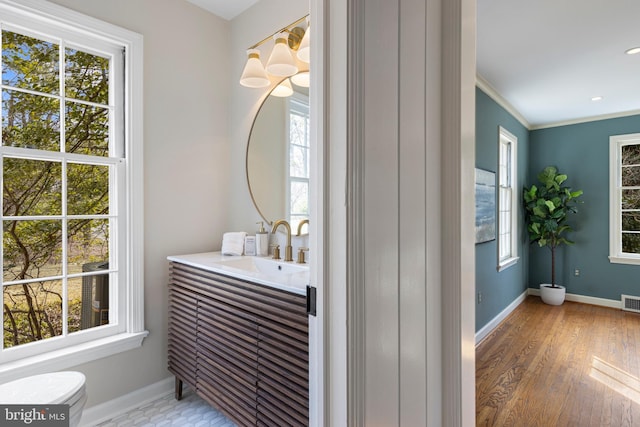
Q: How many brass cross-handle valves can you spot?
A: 2